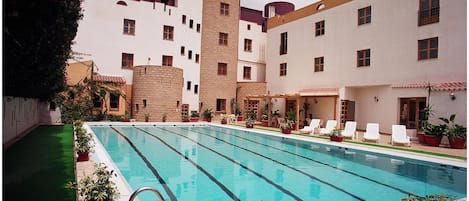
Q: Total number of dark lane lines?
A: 5